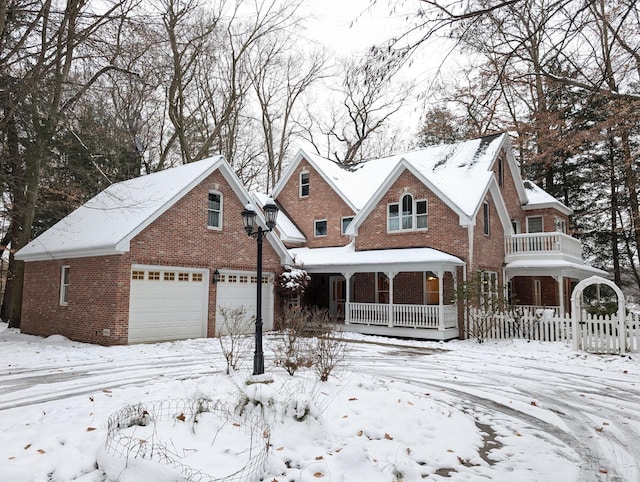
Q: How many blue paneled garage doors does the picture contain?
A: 0